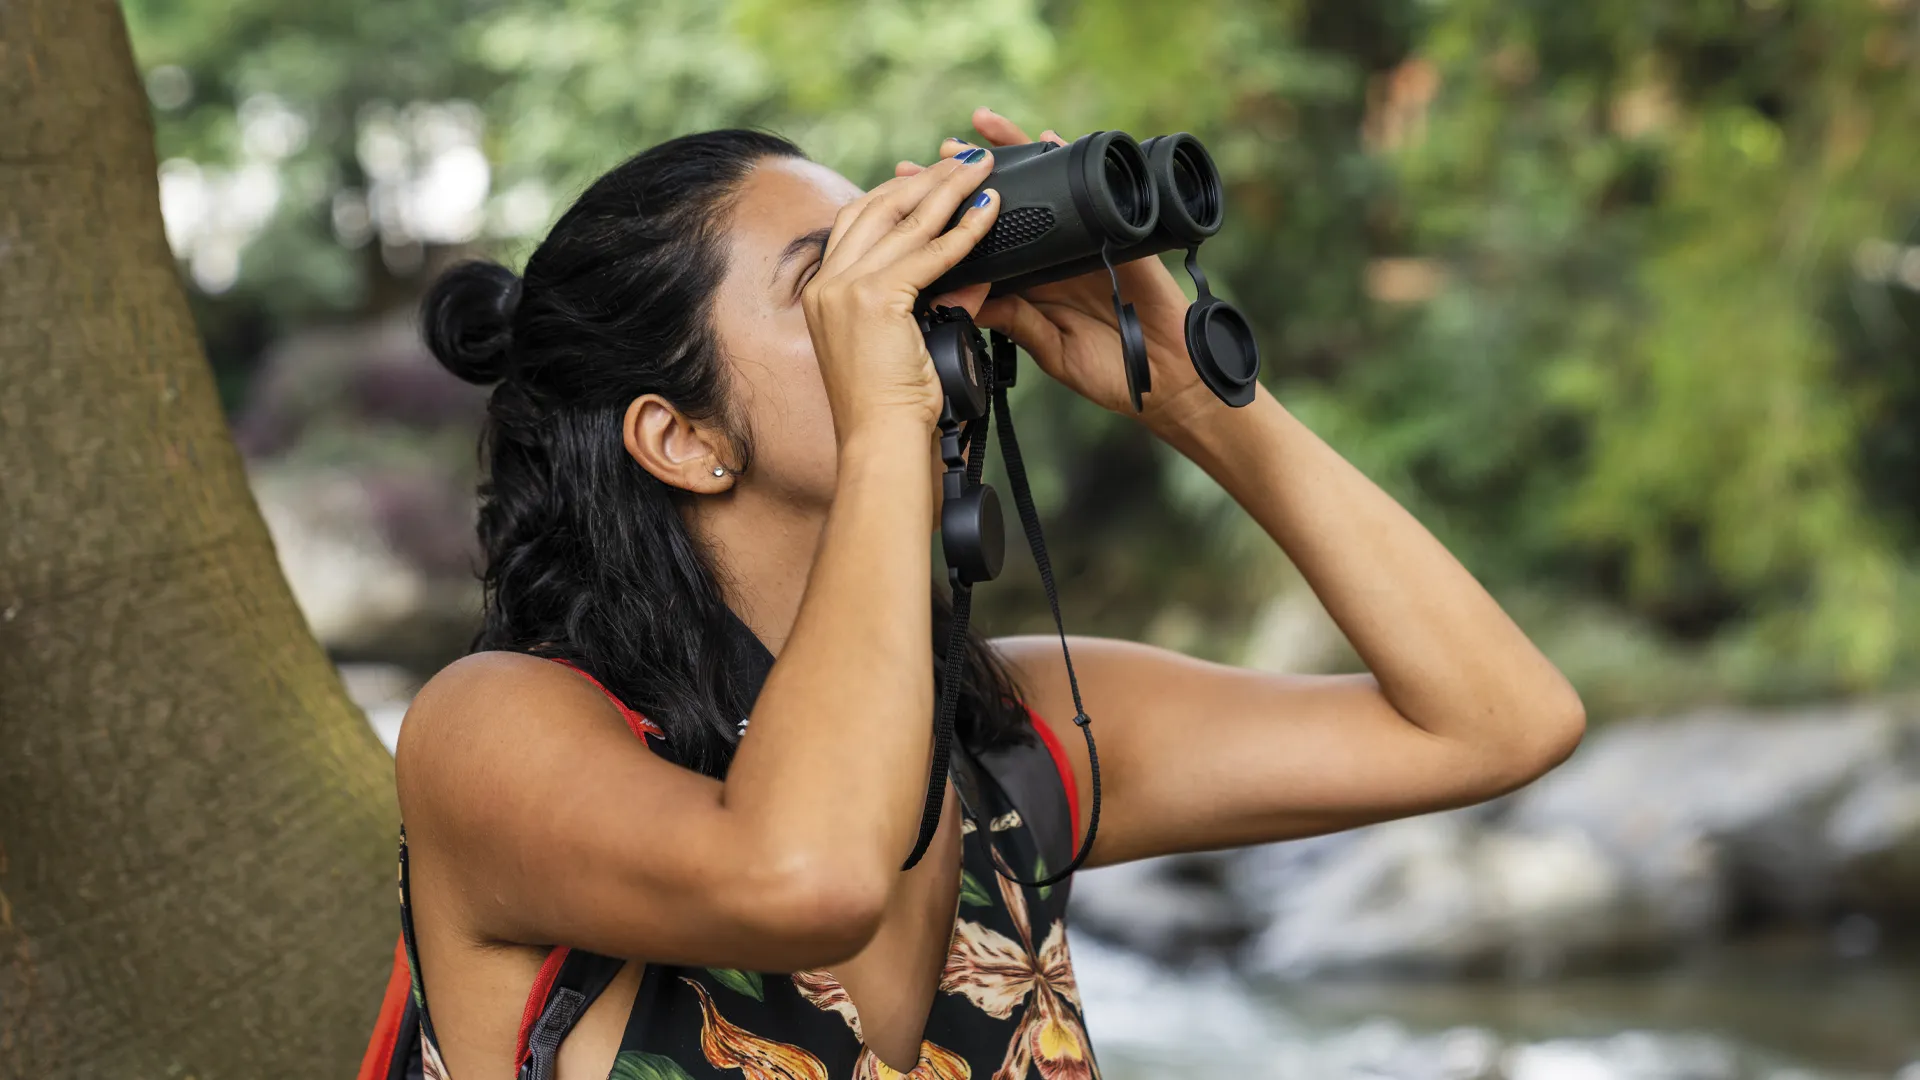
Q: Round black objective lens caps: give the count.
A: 2